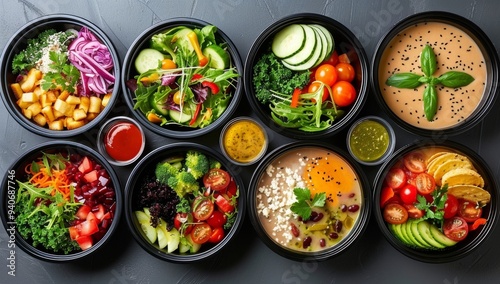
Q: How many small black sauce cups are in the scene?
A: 3